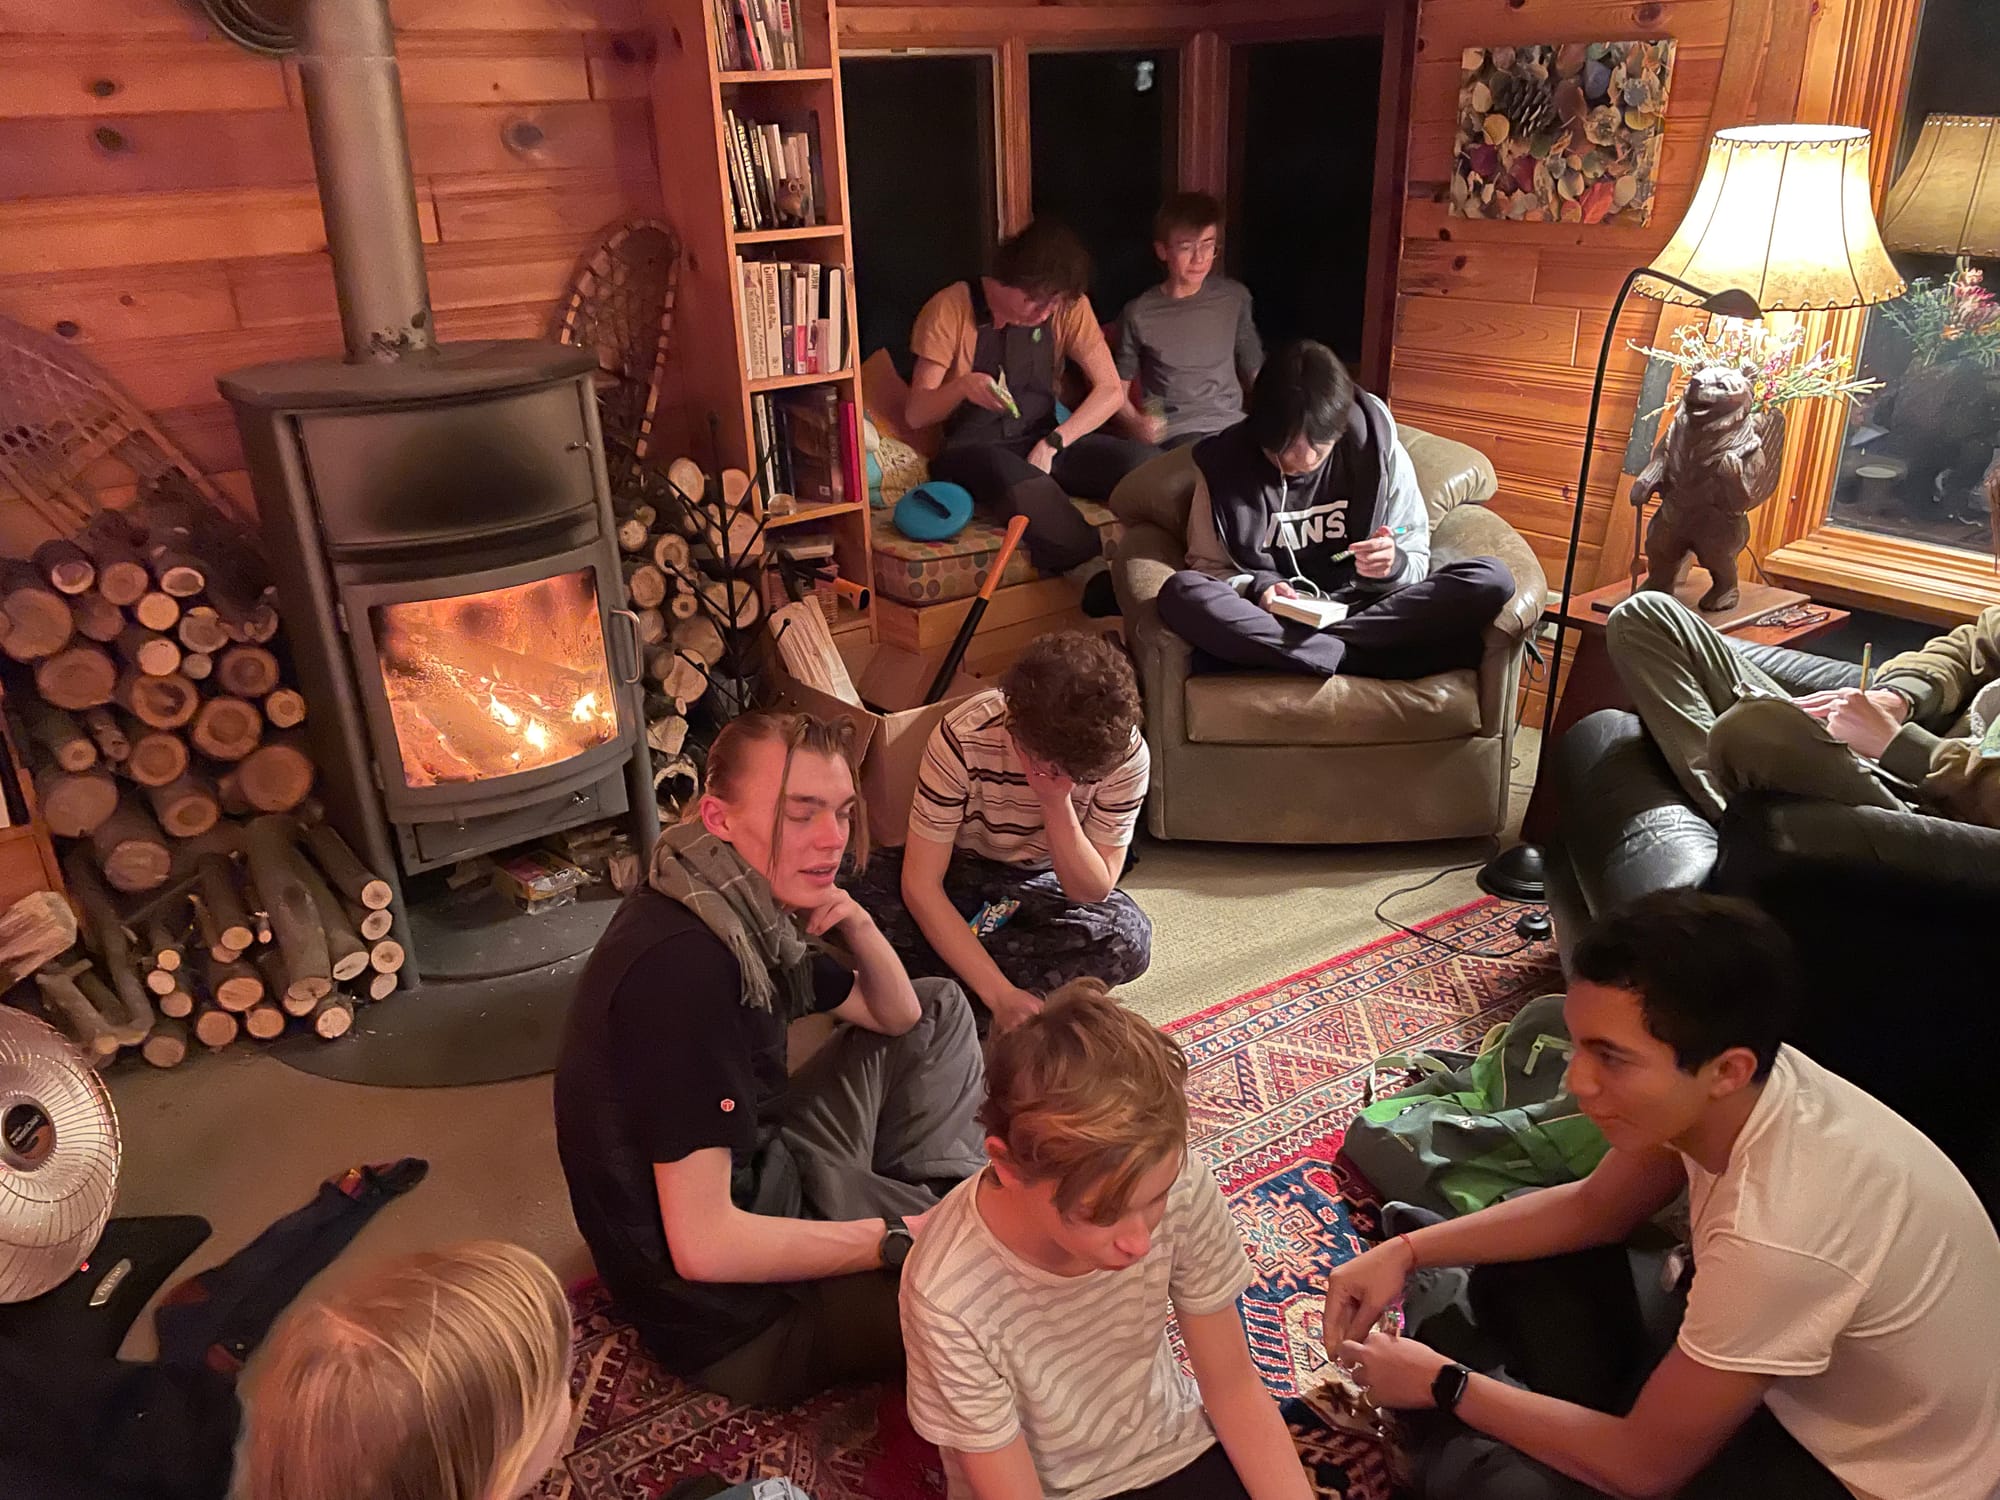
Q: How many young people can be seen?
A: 9